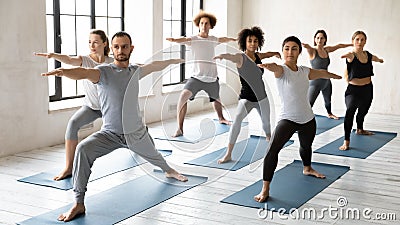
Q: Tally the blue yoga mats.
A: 7